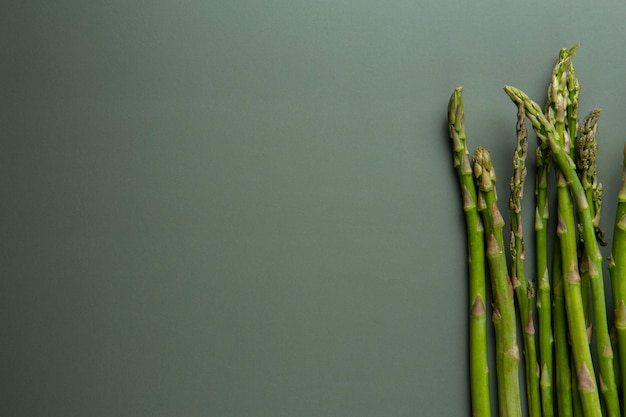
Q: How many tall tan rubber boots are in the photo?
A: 0